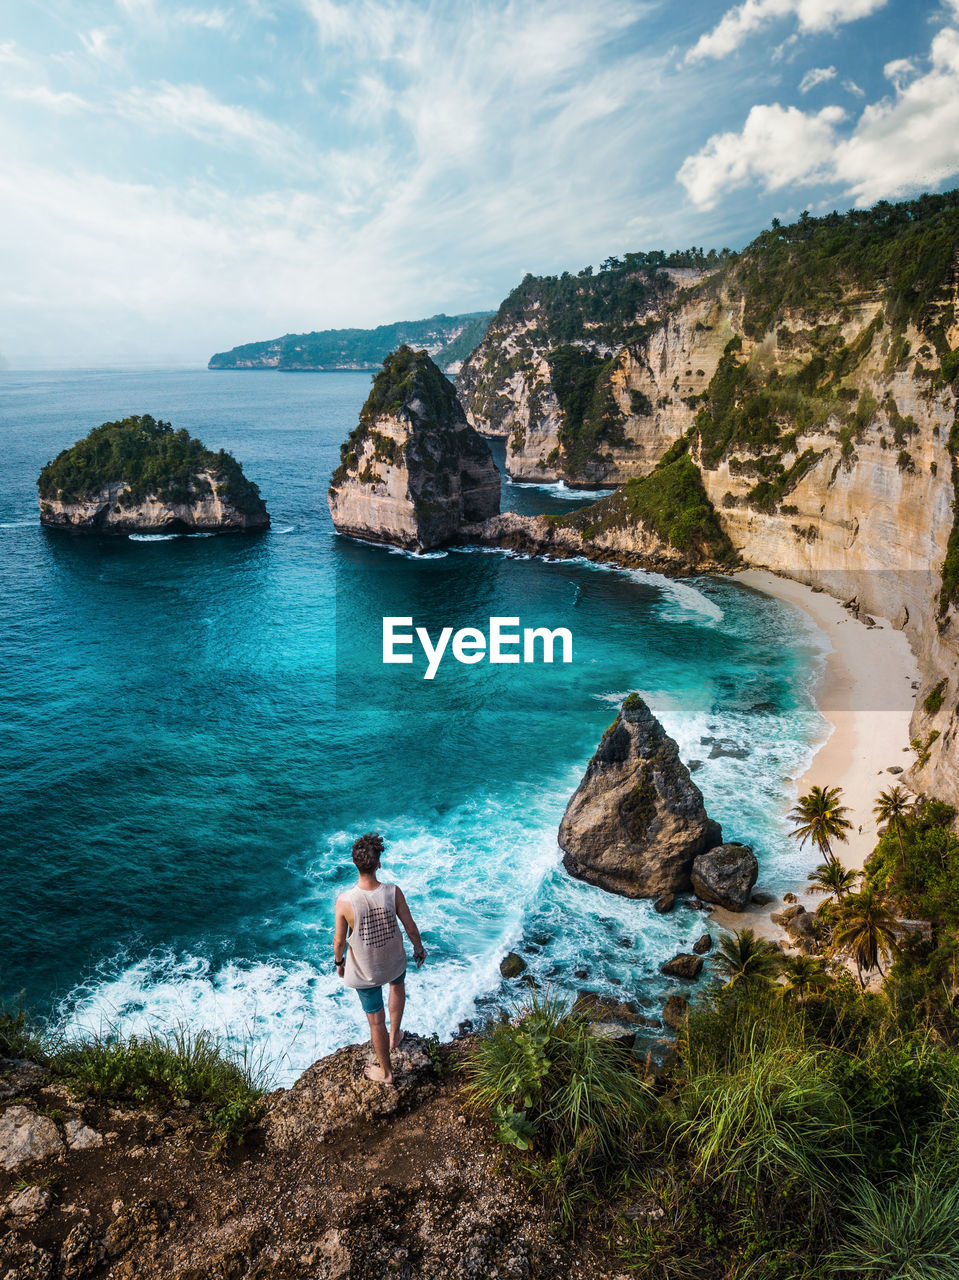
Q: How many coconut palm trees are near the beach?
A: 6